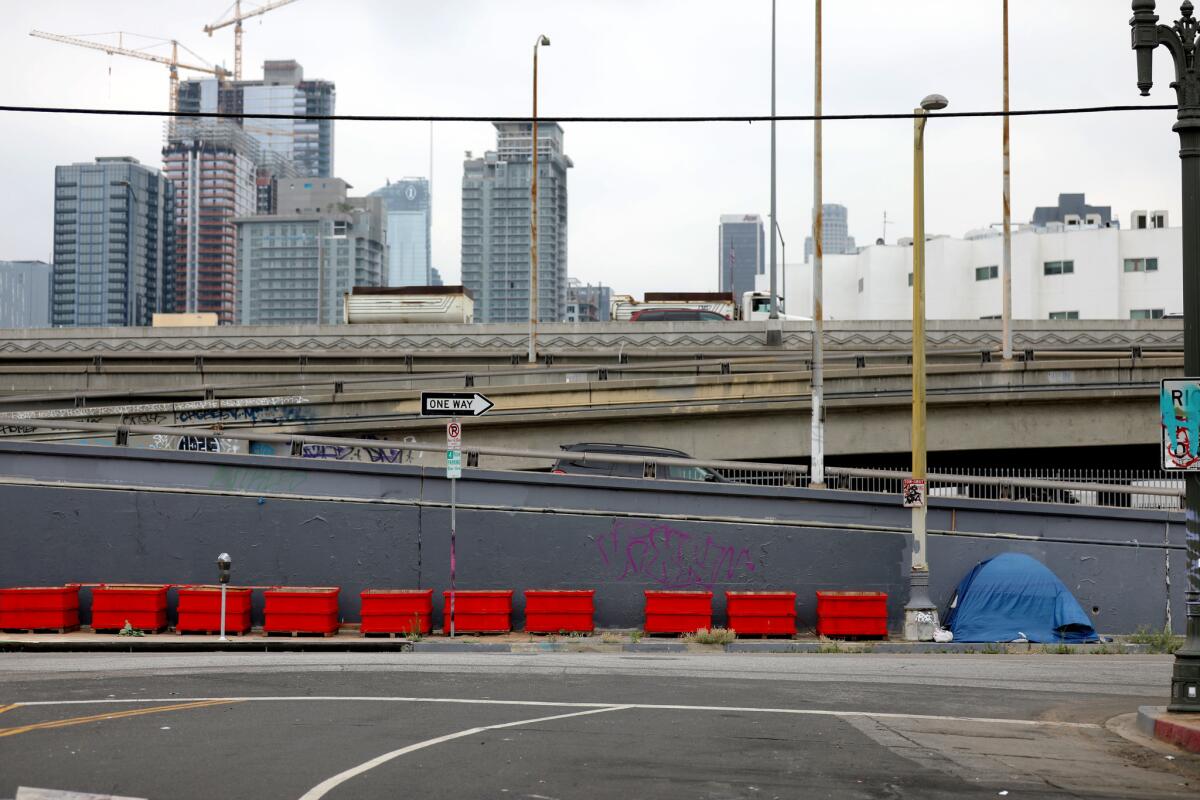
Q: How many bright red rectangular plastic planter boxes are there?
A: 10